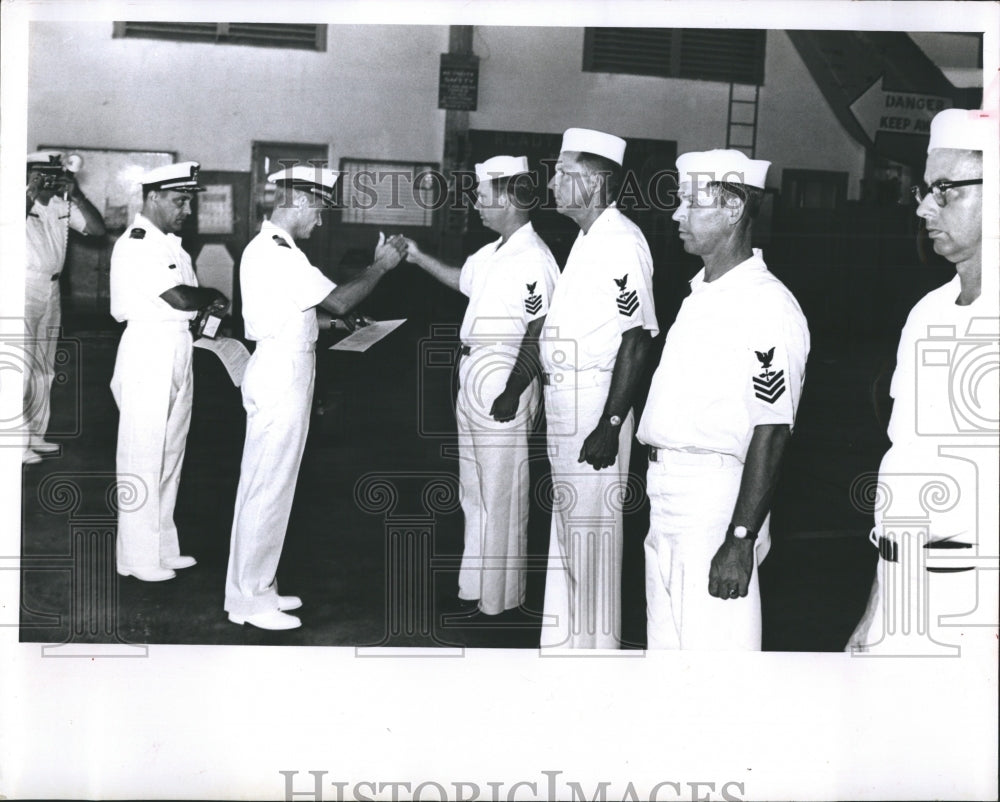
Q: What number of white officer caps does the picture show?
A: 3